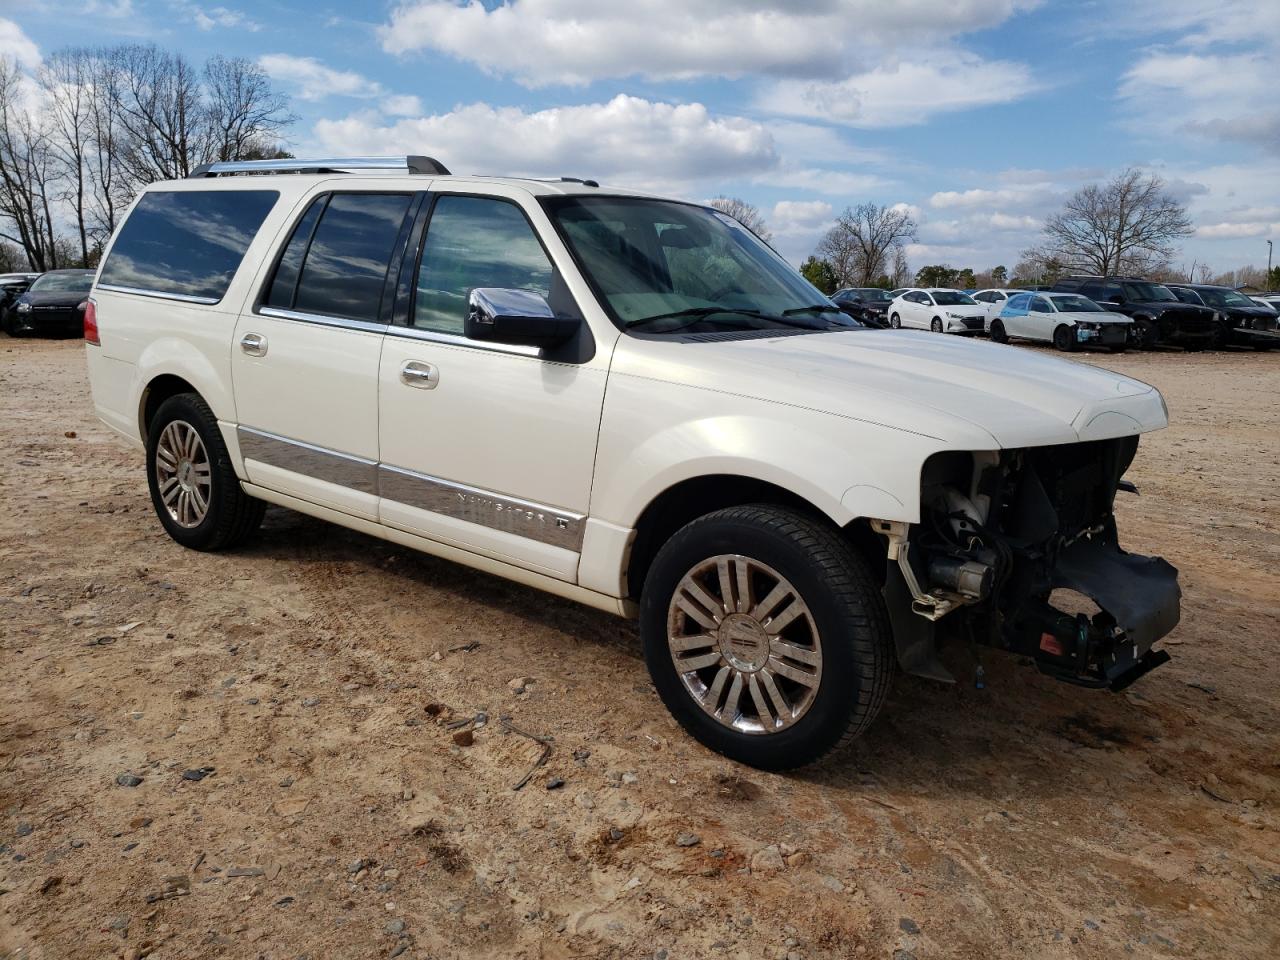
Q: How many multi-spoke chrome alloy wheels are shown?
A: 2